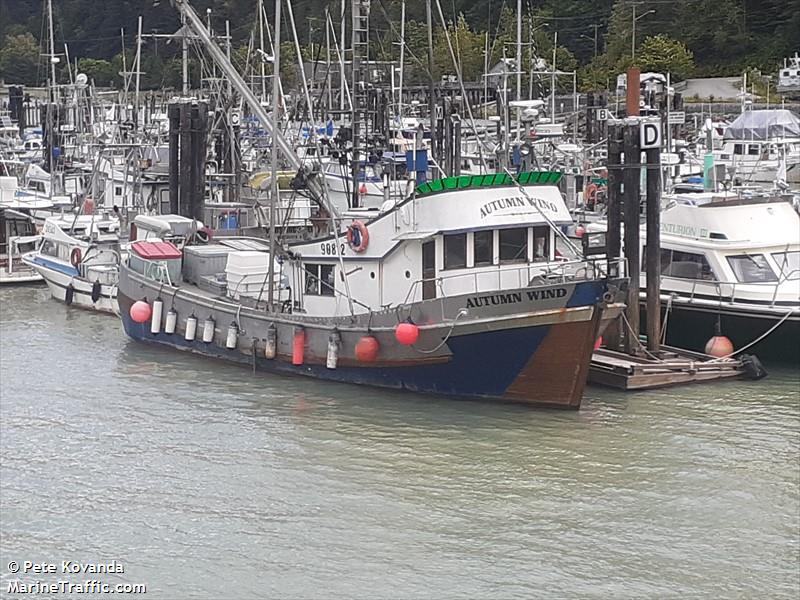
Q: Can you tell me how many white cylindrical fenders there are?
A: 7